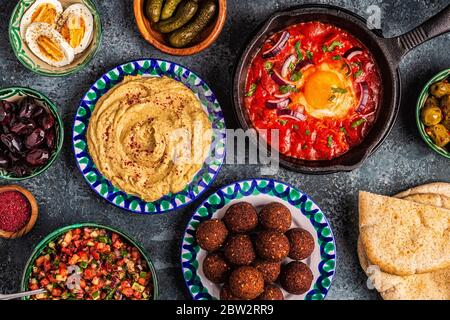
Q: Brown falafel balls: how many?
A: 12